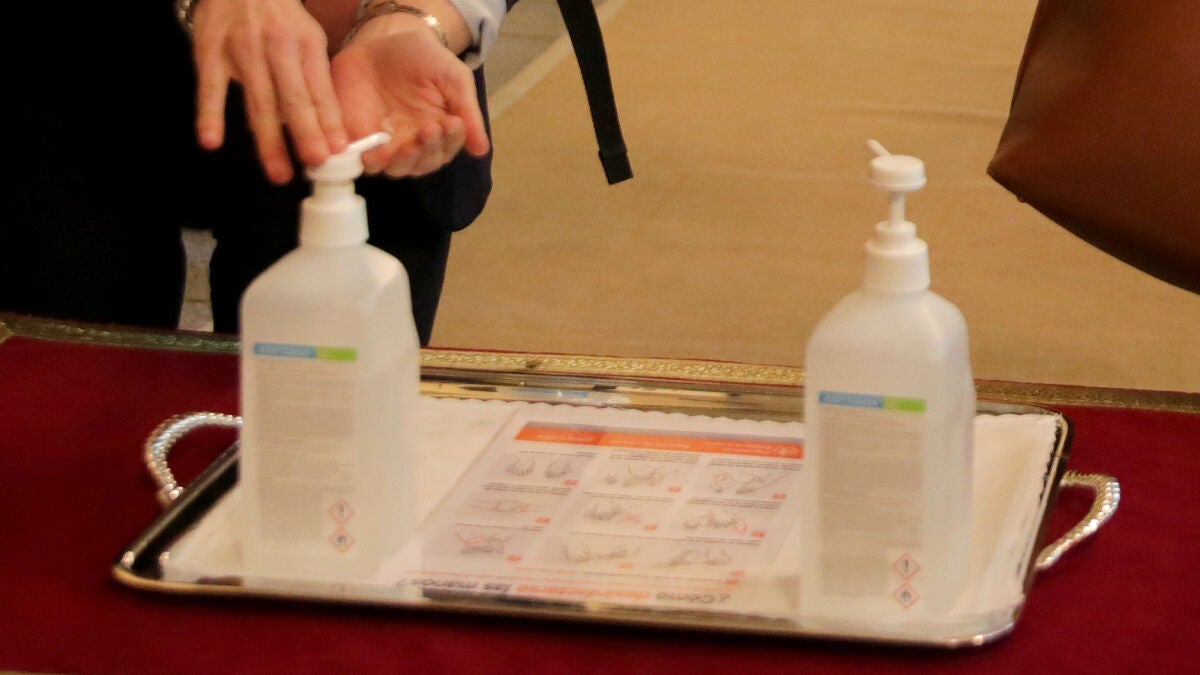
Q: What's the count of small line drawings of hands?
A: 9